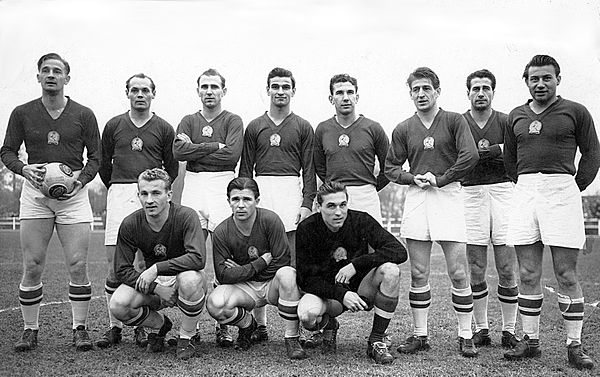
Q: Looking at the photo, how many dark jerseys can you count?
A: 11